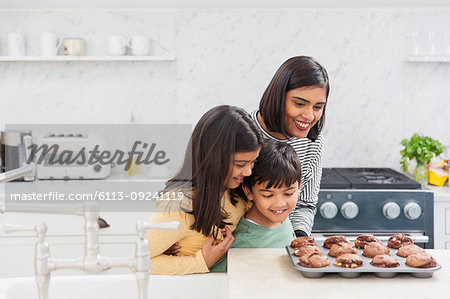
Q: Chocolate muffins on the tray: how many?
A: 12